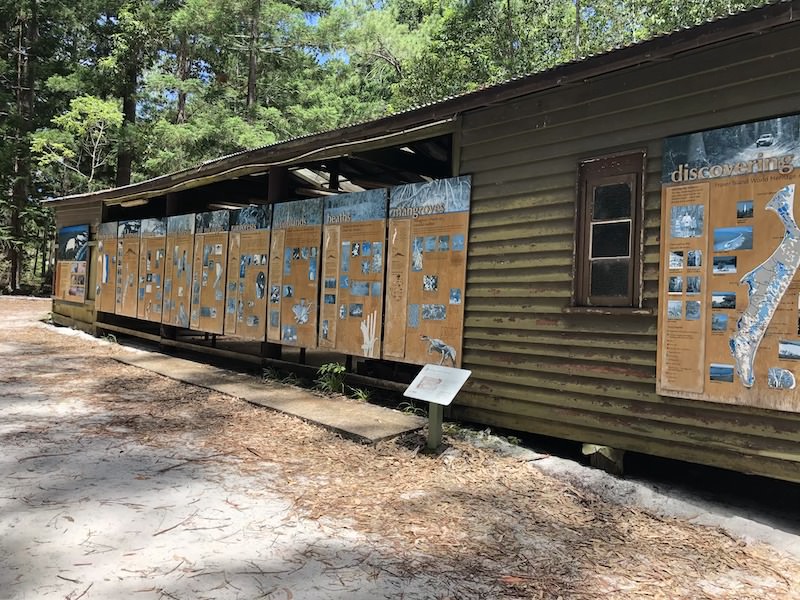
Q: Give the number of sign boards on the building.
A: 11